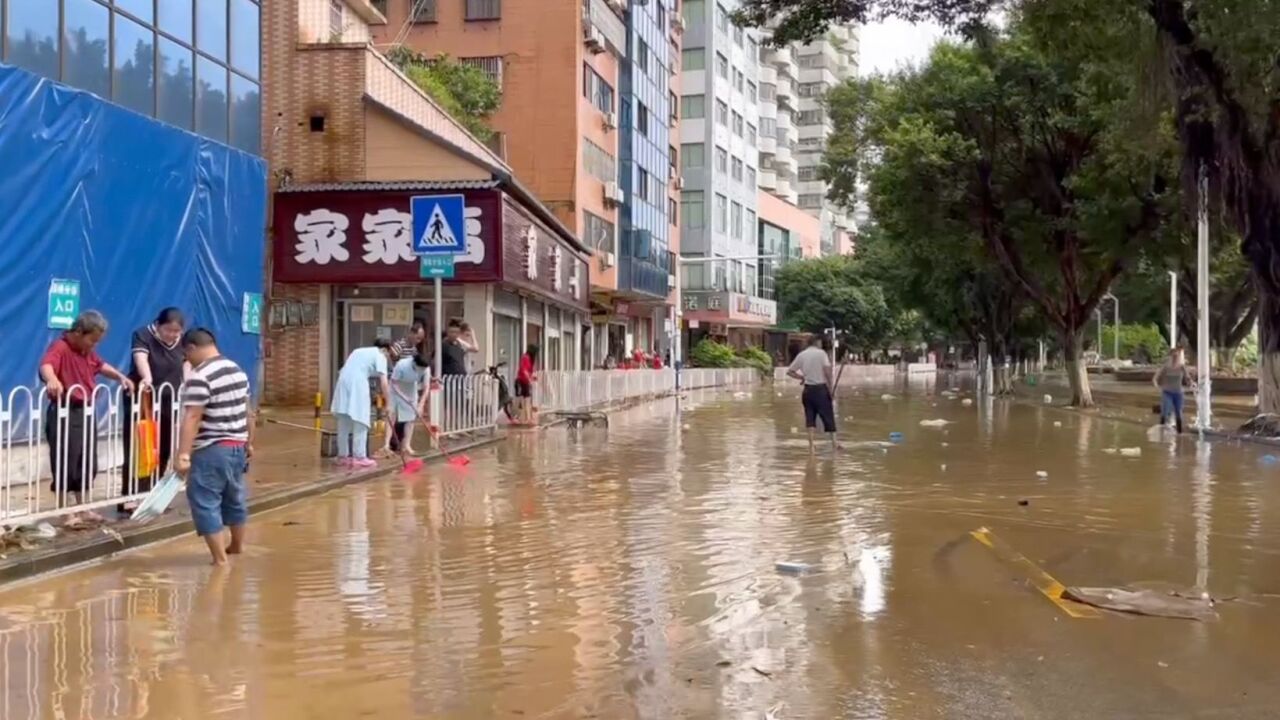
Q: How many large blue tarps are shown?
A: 1